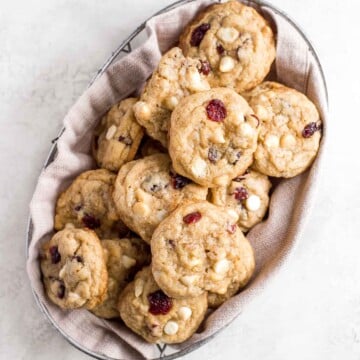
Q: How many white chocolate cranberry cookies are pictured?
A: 13